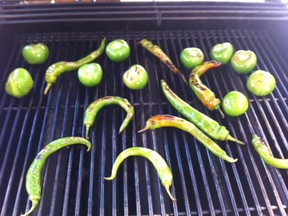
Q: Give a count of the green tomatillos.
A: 10